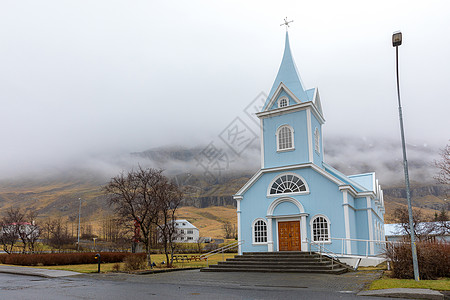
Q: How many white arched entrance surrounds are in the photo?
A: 1